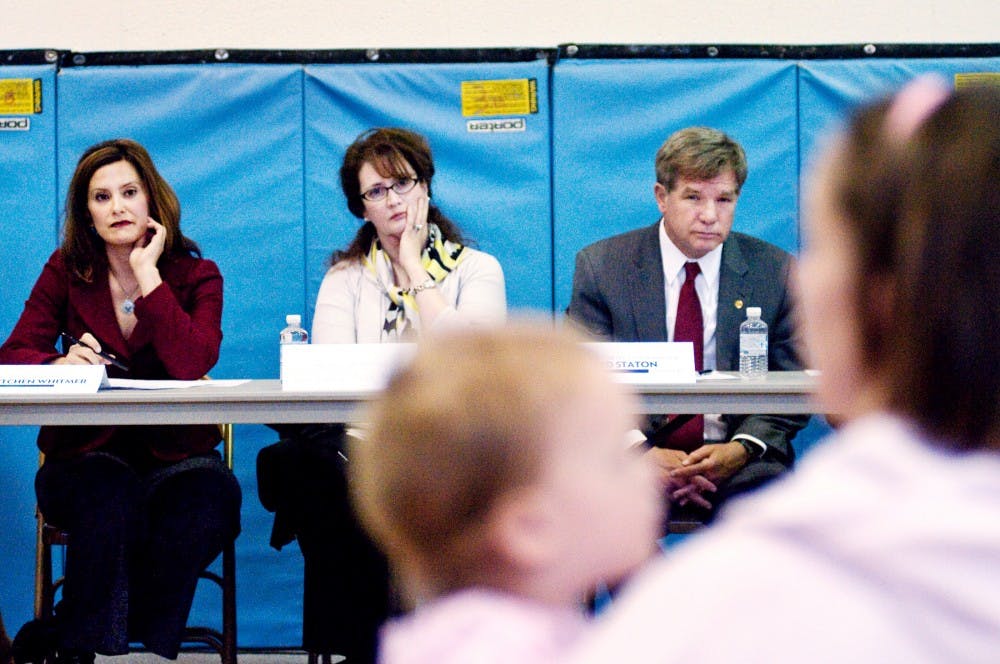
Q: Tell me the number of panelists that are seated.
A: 3